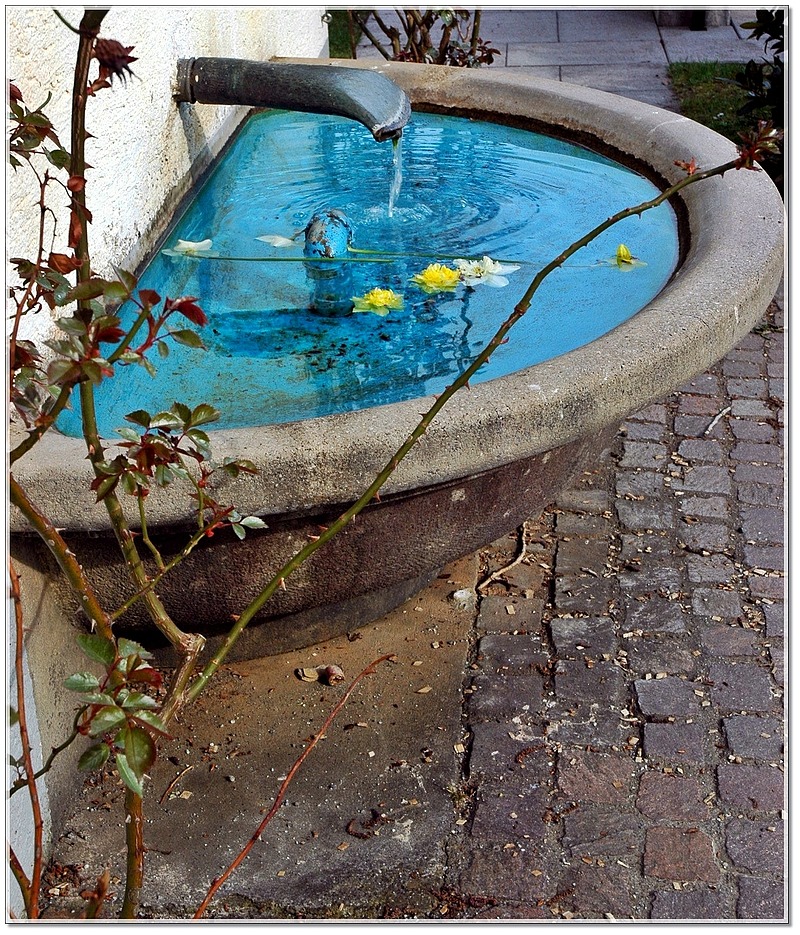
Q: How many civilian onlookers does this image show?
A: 0